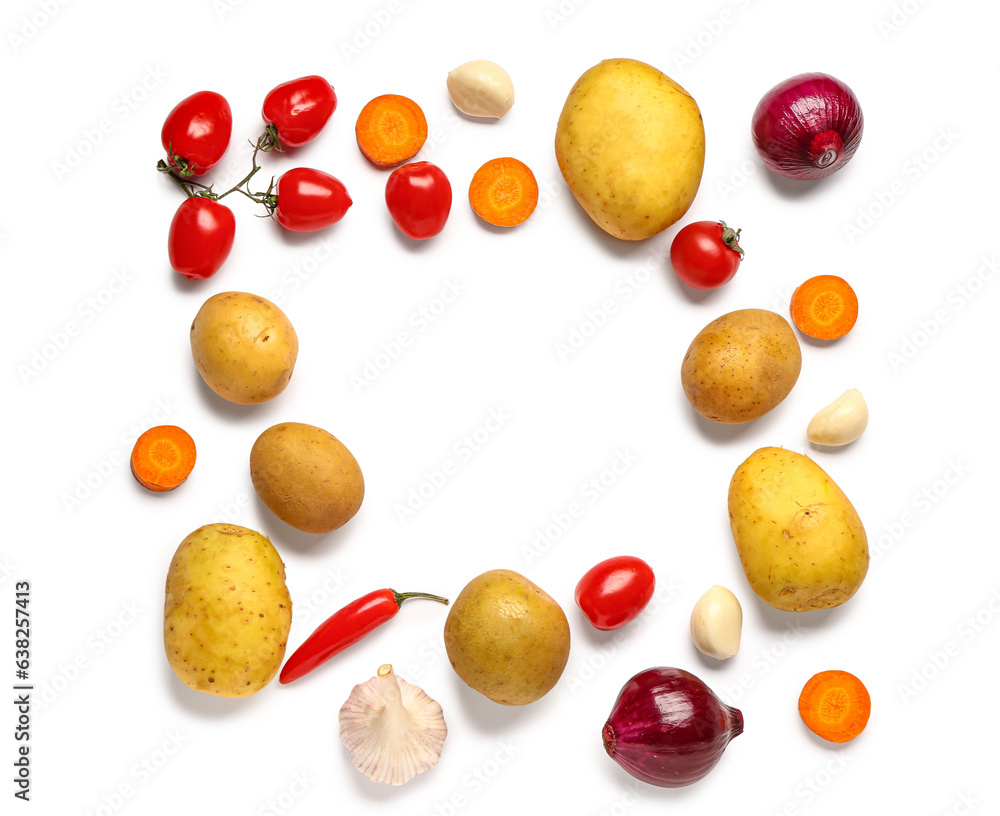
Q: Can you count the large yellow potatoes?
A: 3